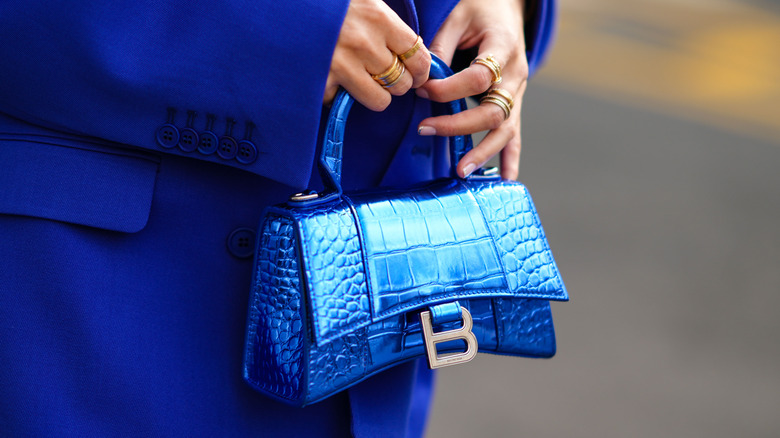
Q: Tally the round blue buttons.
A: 6